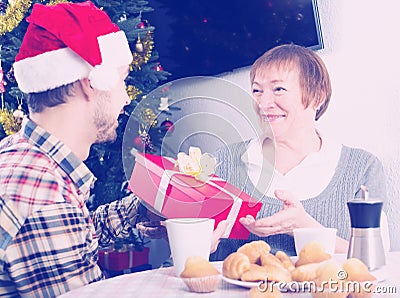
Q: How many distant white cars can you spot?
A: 0